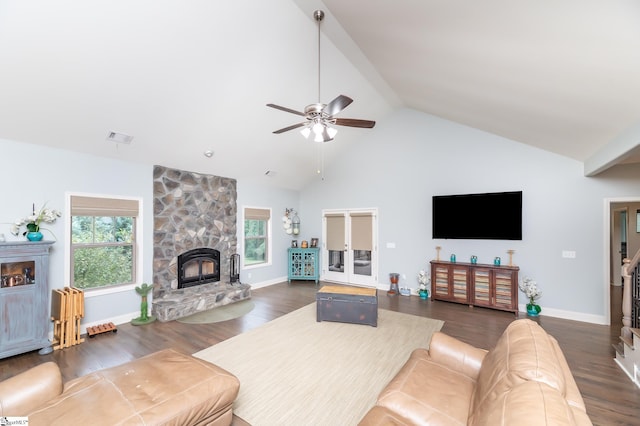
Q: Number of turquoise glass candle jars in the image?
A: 3